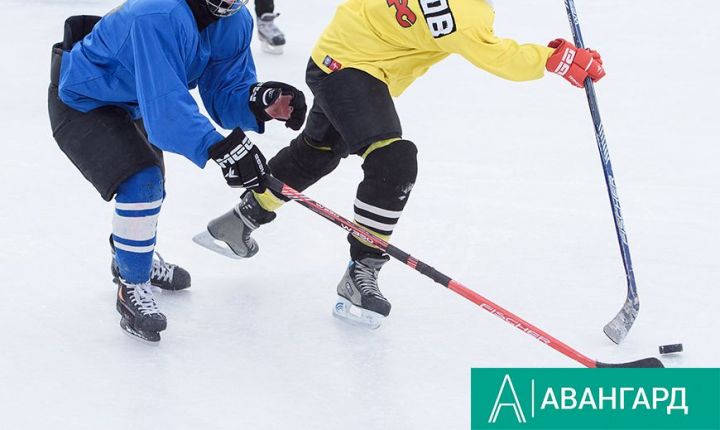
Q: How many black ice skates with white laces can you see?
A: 2